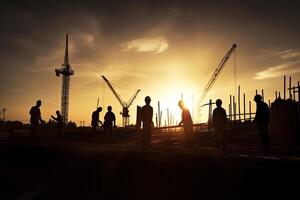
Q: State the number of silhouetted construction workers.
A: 8